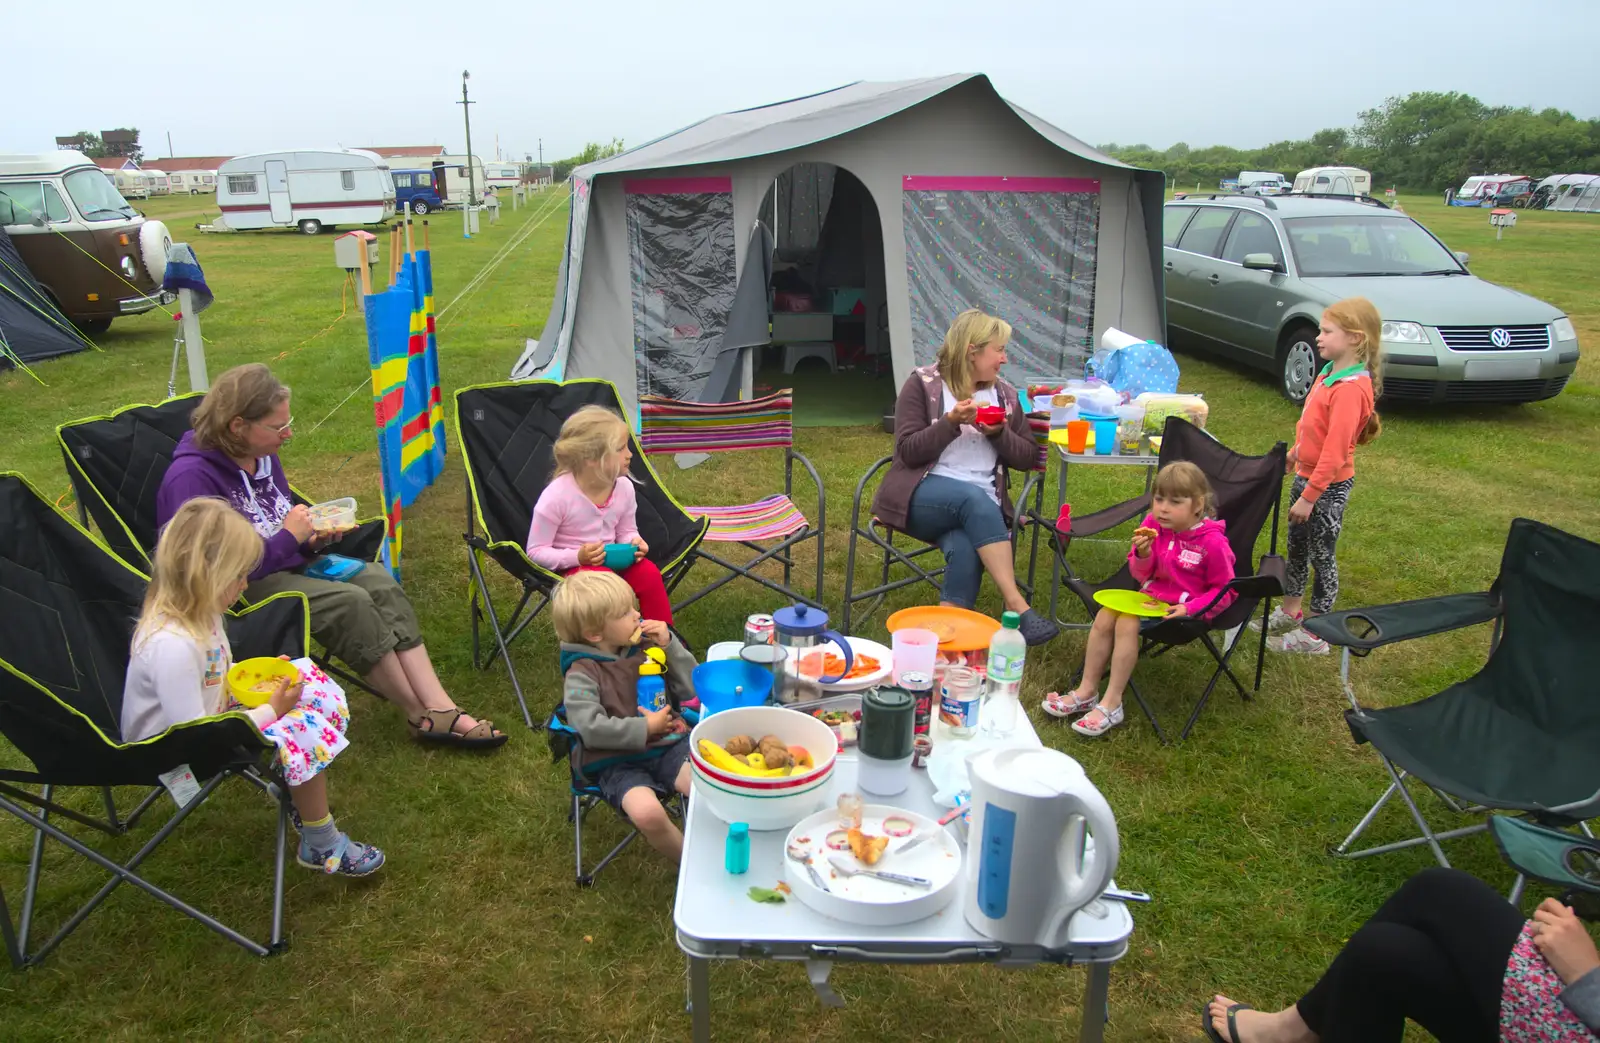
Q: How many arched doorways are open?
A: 1